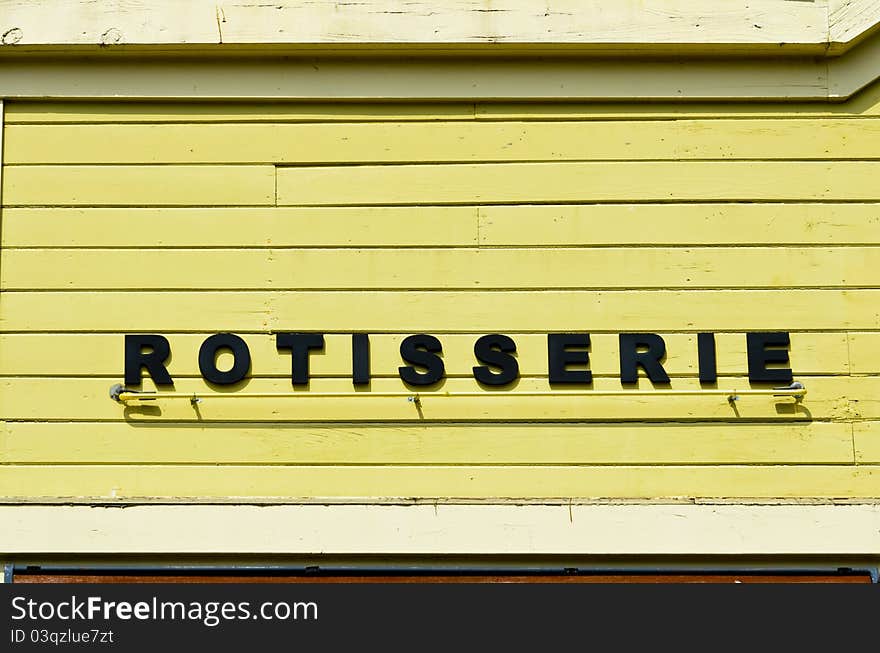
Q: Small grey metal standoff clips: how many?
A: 3